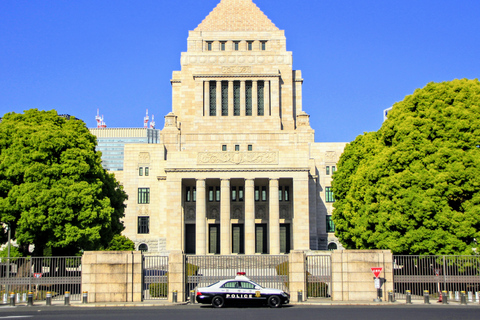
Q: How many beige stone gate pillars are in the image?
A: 4